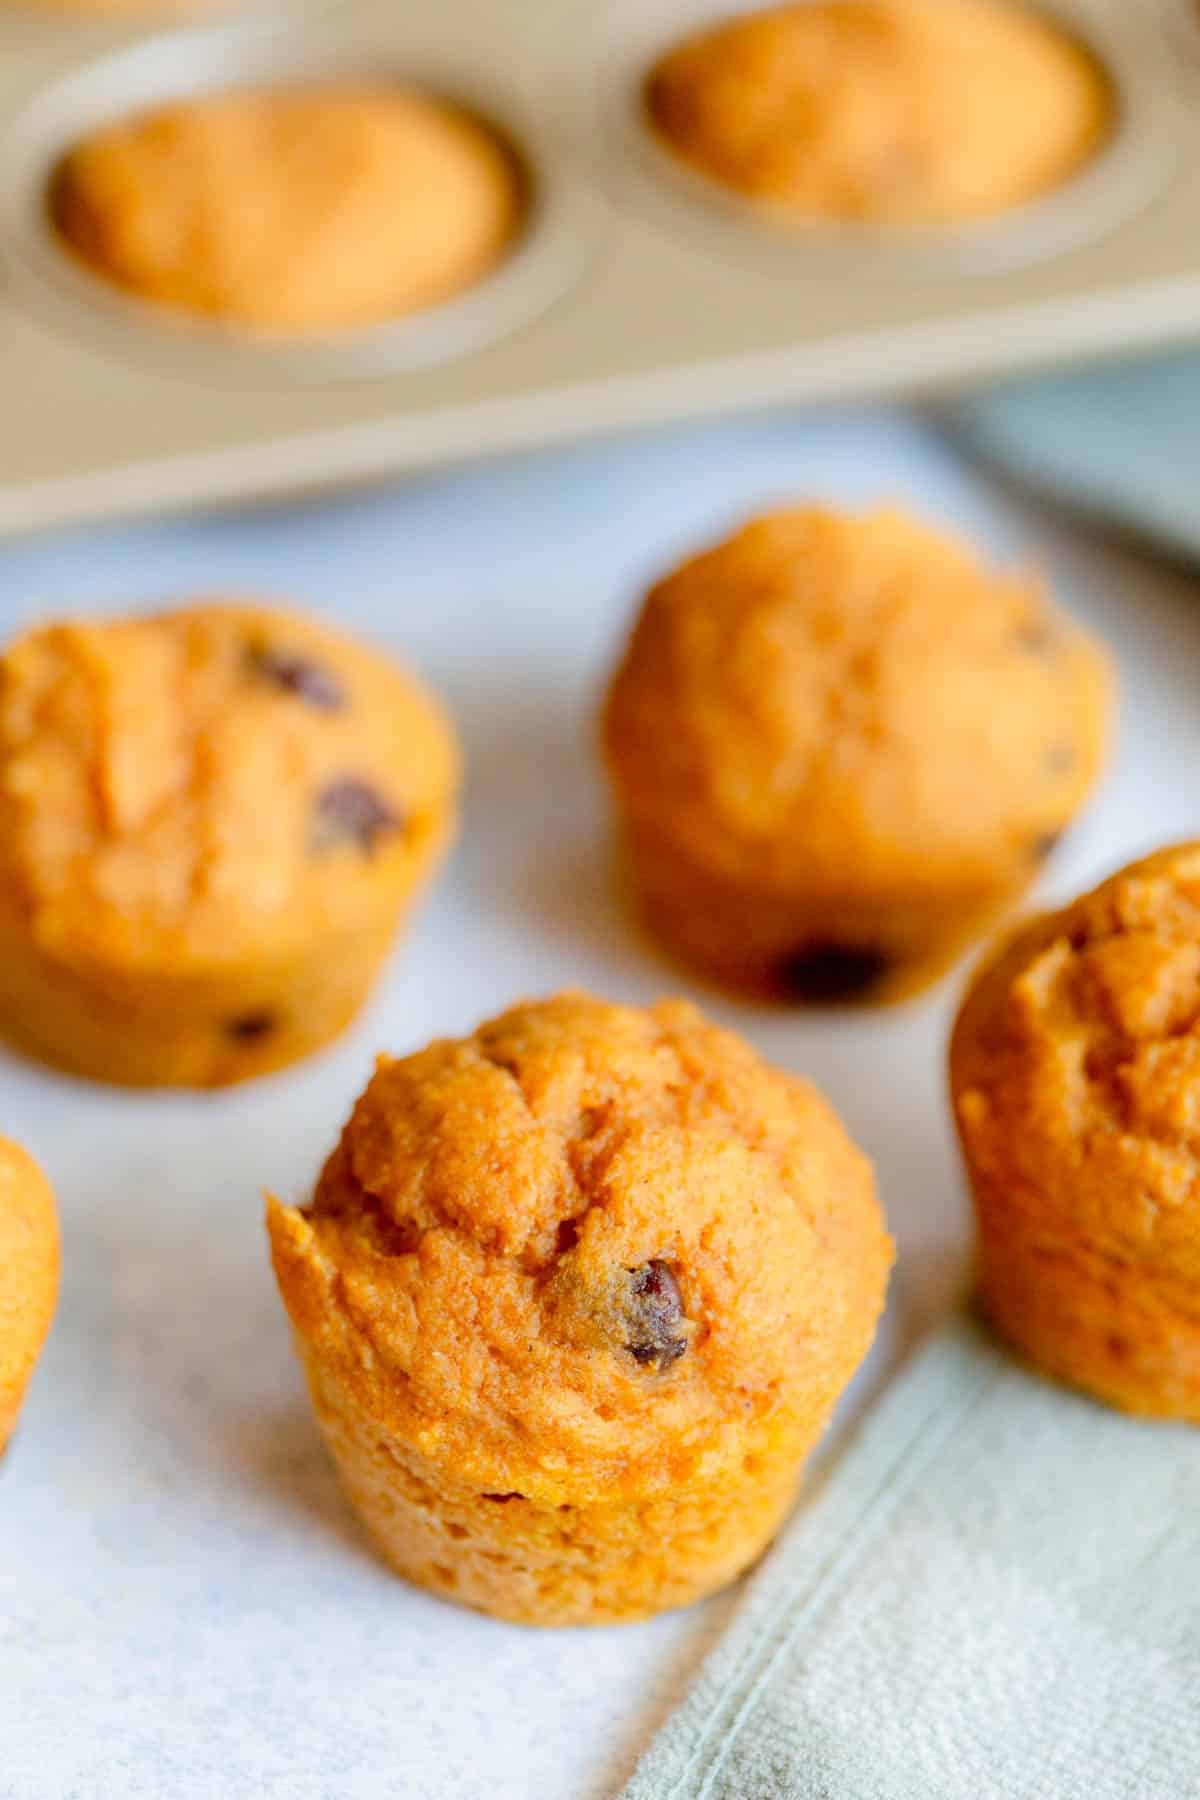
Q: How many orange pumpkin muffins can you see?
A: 7